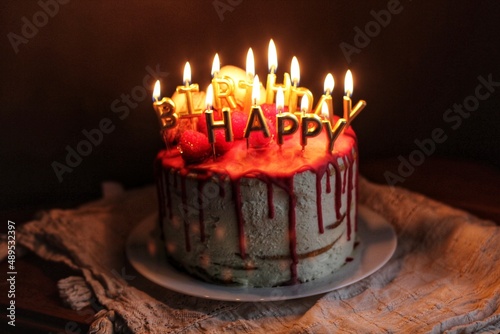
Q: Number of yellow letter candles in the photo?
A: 13